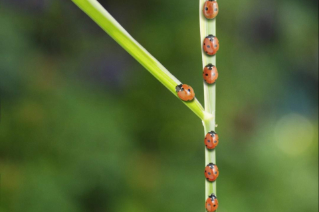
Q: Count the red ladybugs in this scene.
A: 7